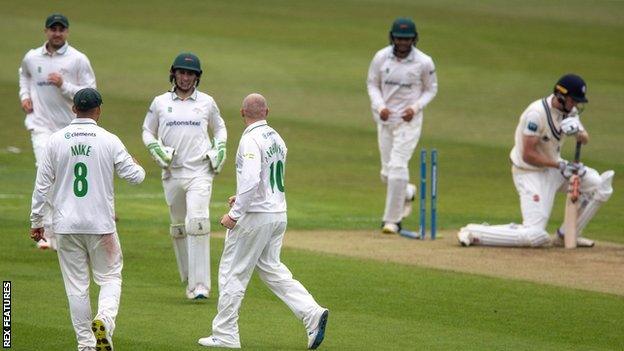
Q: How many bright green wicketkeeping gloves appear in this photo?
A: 2